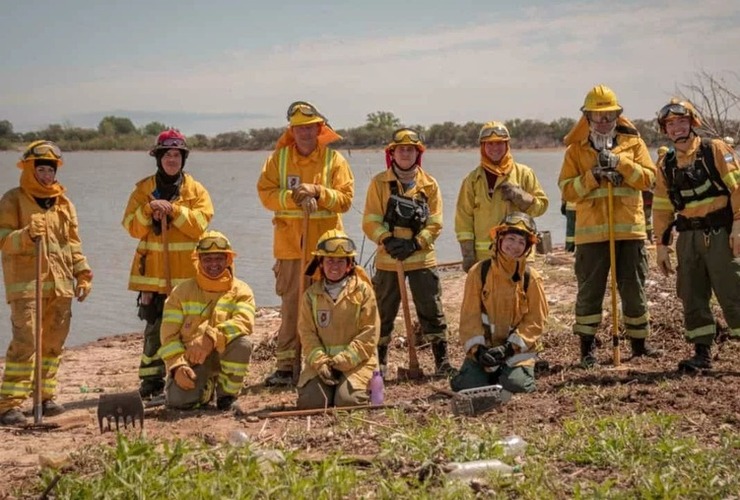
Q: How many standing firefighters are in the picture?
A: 7